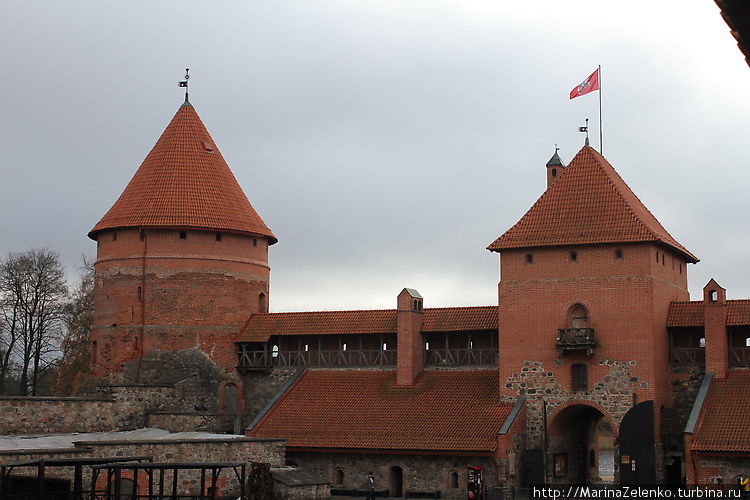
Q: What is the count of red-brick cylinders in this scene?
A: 1